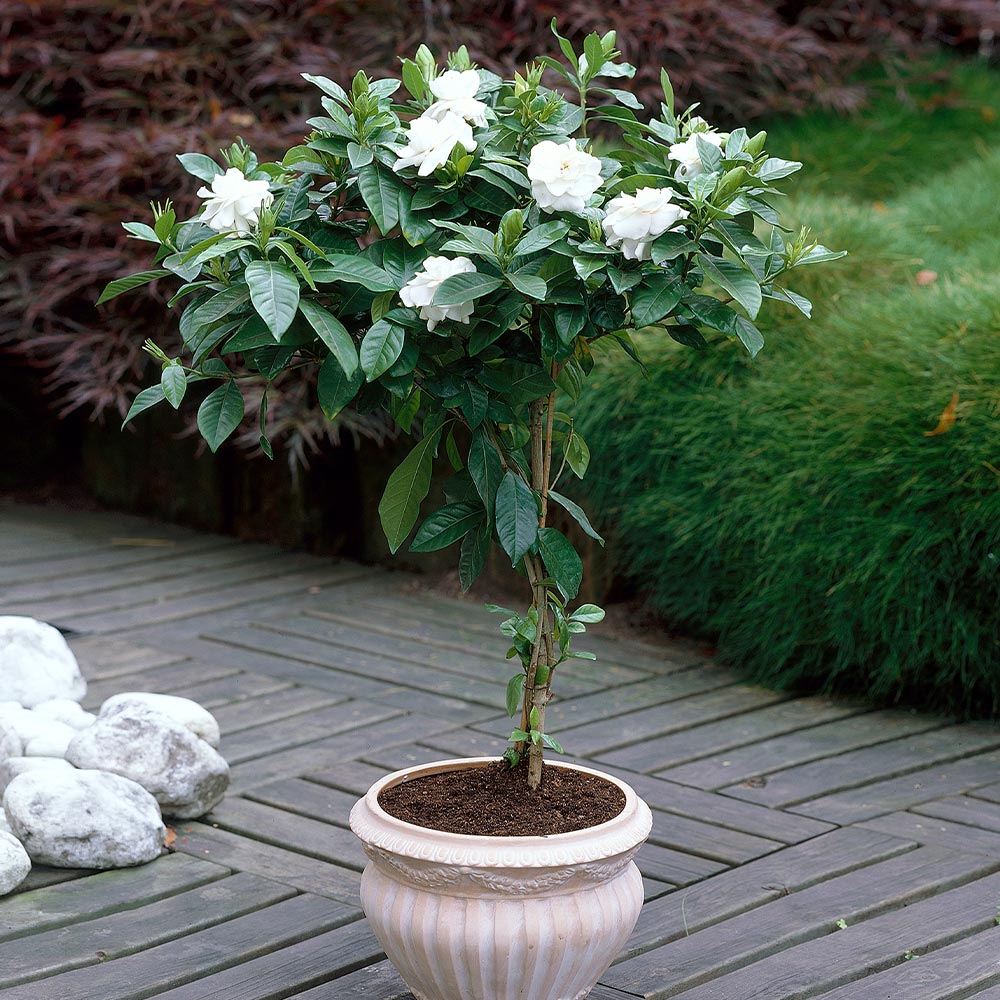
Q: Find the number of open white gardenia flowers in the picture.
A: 7